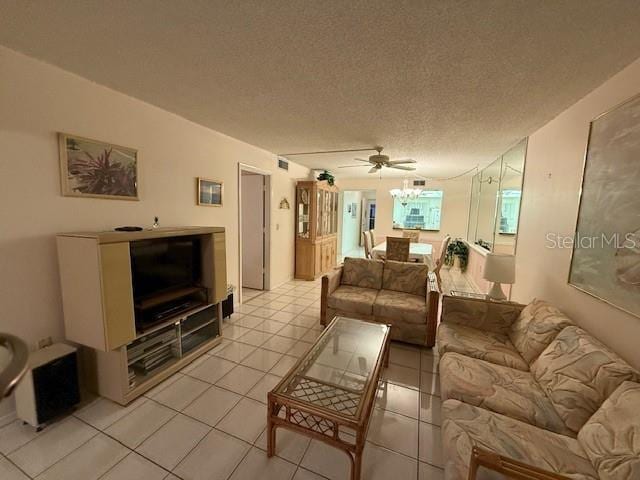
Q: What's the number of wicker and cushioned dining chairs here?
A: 5